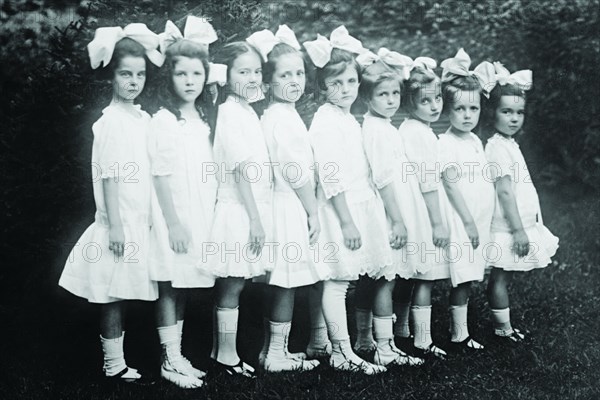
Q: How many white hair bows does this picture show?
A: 9